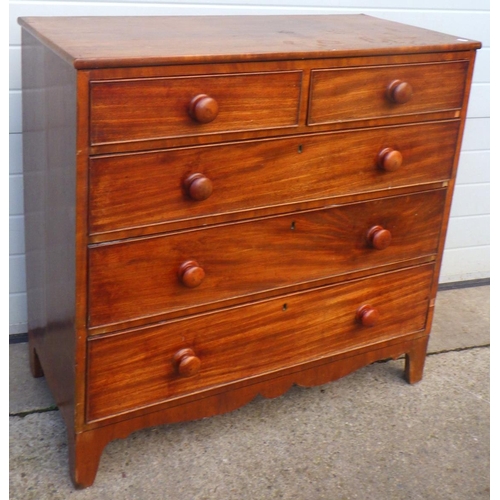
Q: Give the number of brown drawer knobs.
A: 8